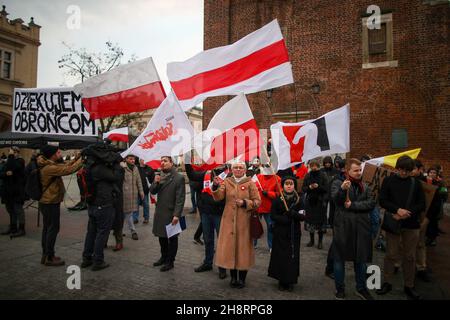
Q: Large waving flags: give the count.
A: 5